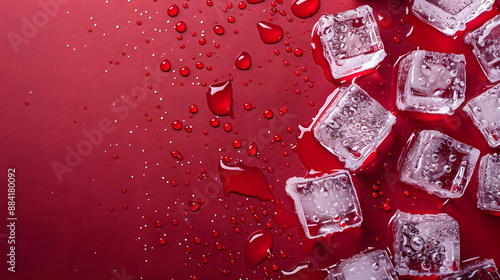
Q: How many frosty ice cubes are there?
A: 12